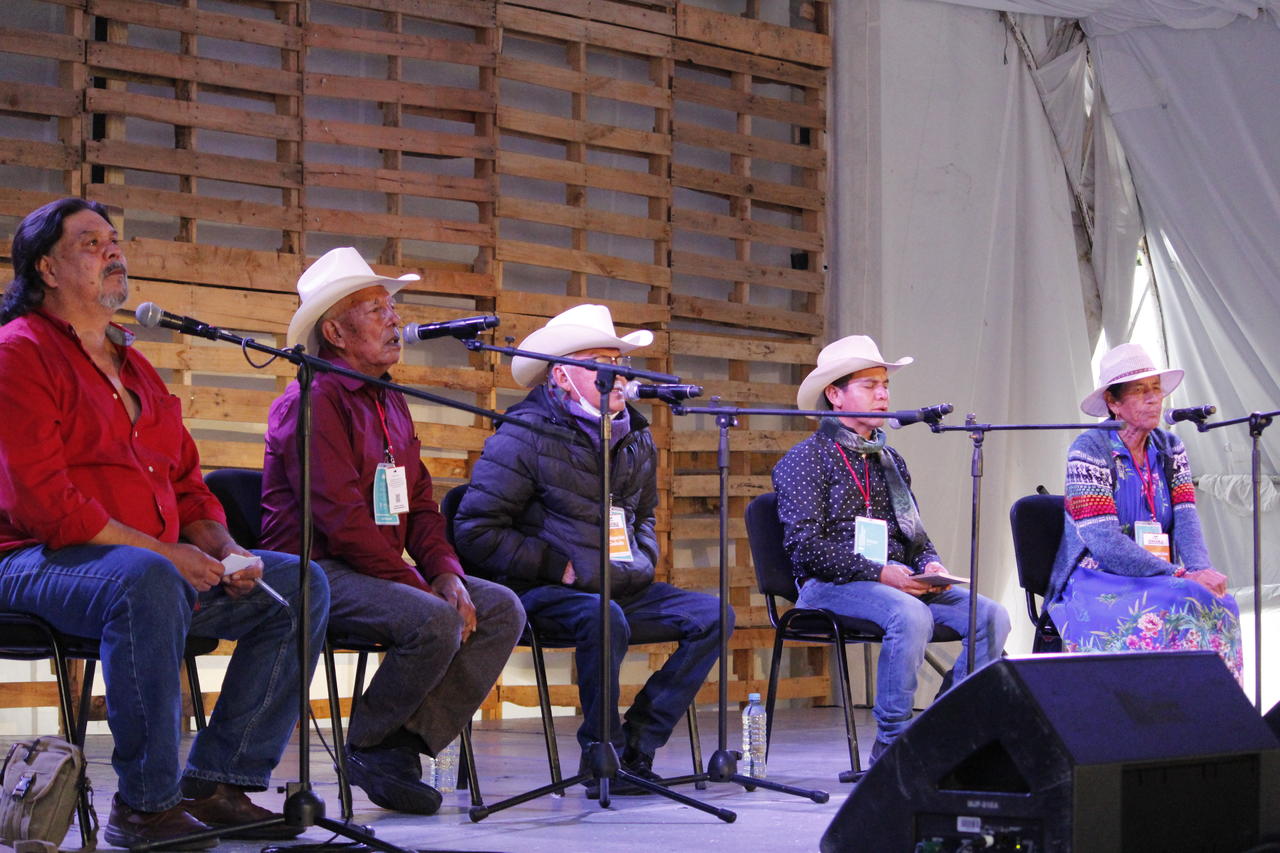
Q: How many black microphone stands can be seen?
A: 5